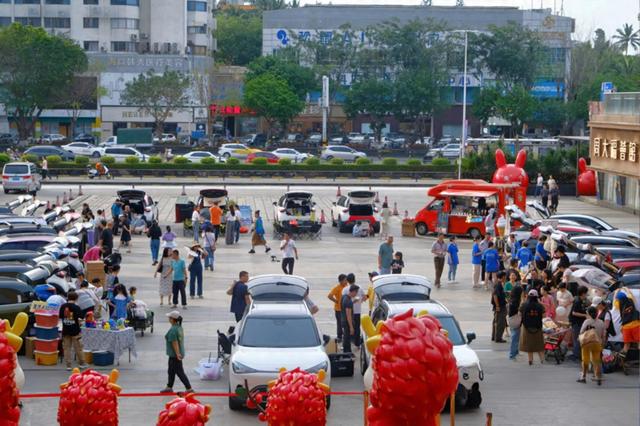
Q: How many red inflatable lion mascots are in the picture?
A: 5